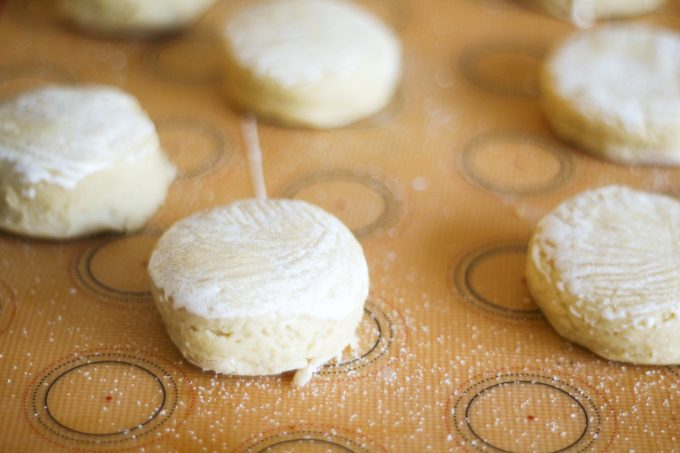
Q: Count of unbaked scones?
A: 7